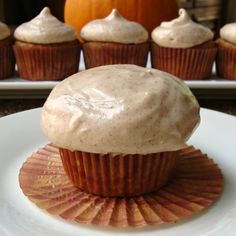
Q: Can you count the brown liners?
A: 7